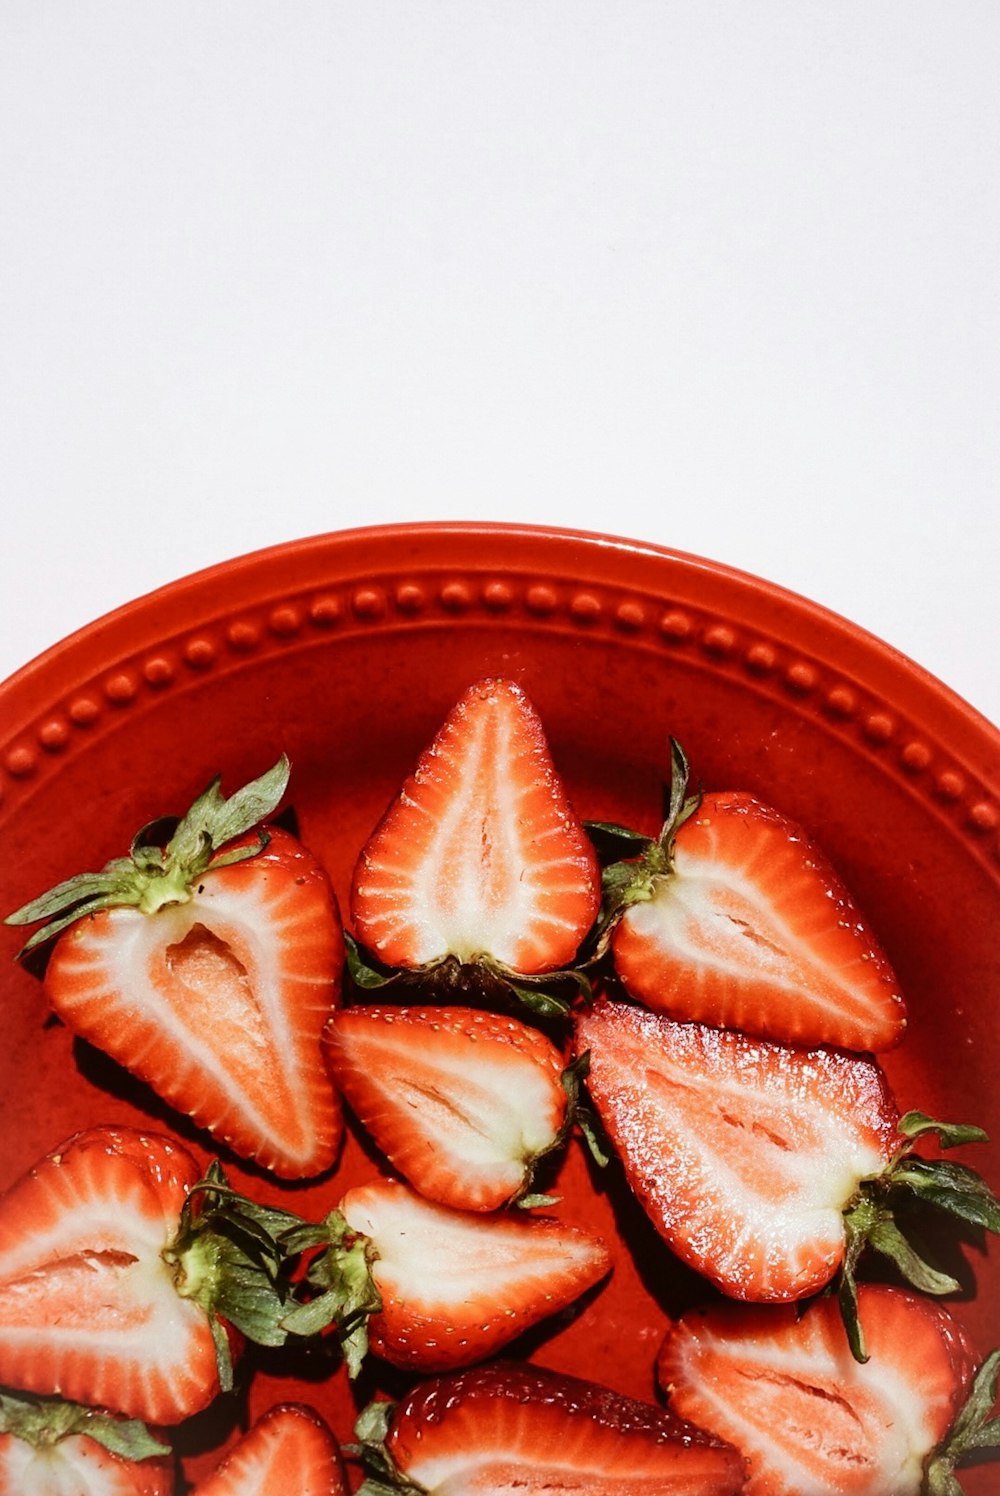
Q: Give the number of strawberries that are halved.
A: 11